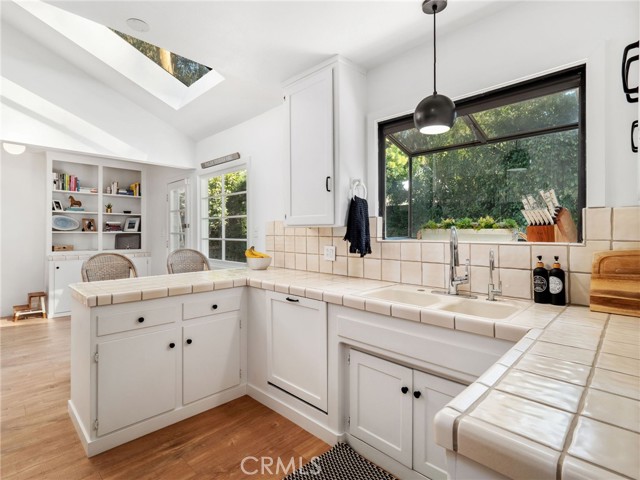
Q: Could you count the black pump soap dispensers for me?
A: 2